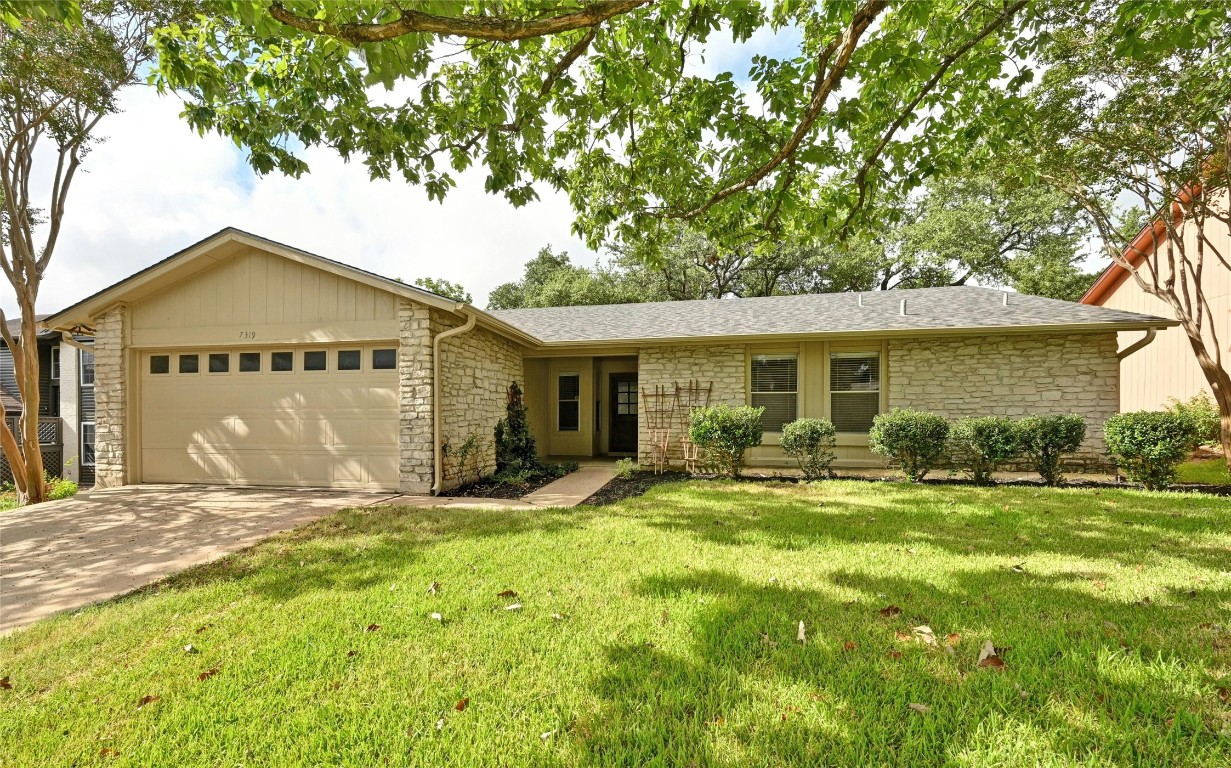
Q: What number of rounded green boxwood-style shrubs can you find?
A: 6